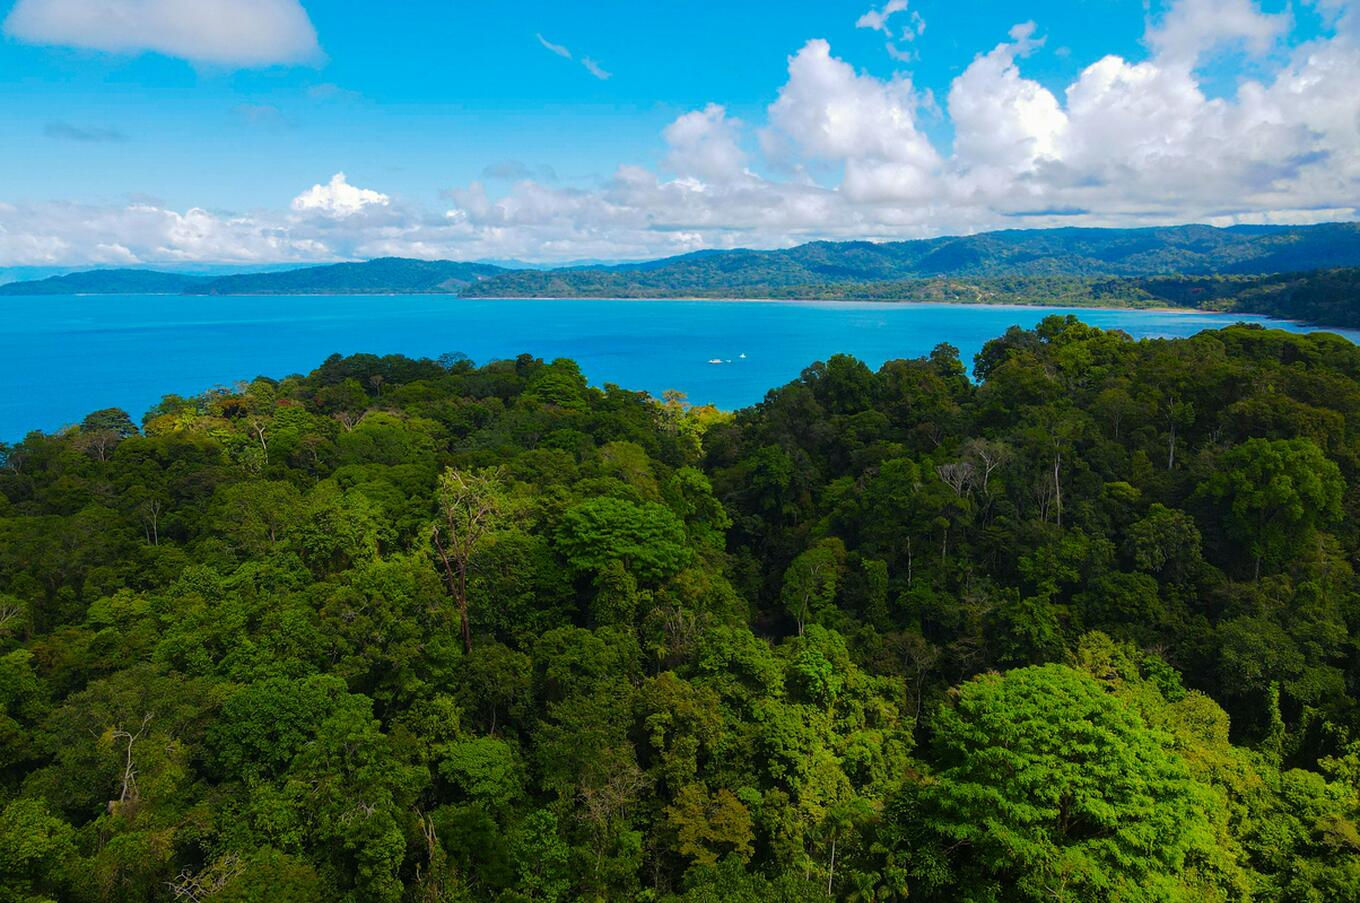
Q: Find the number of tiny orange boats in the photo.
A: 0